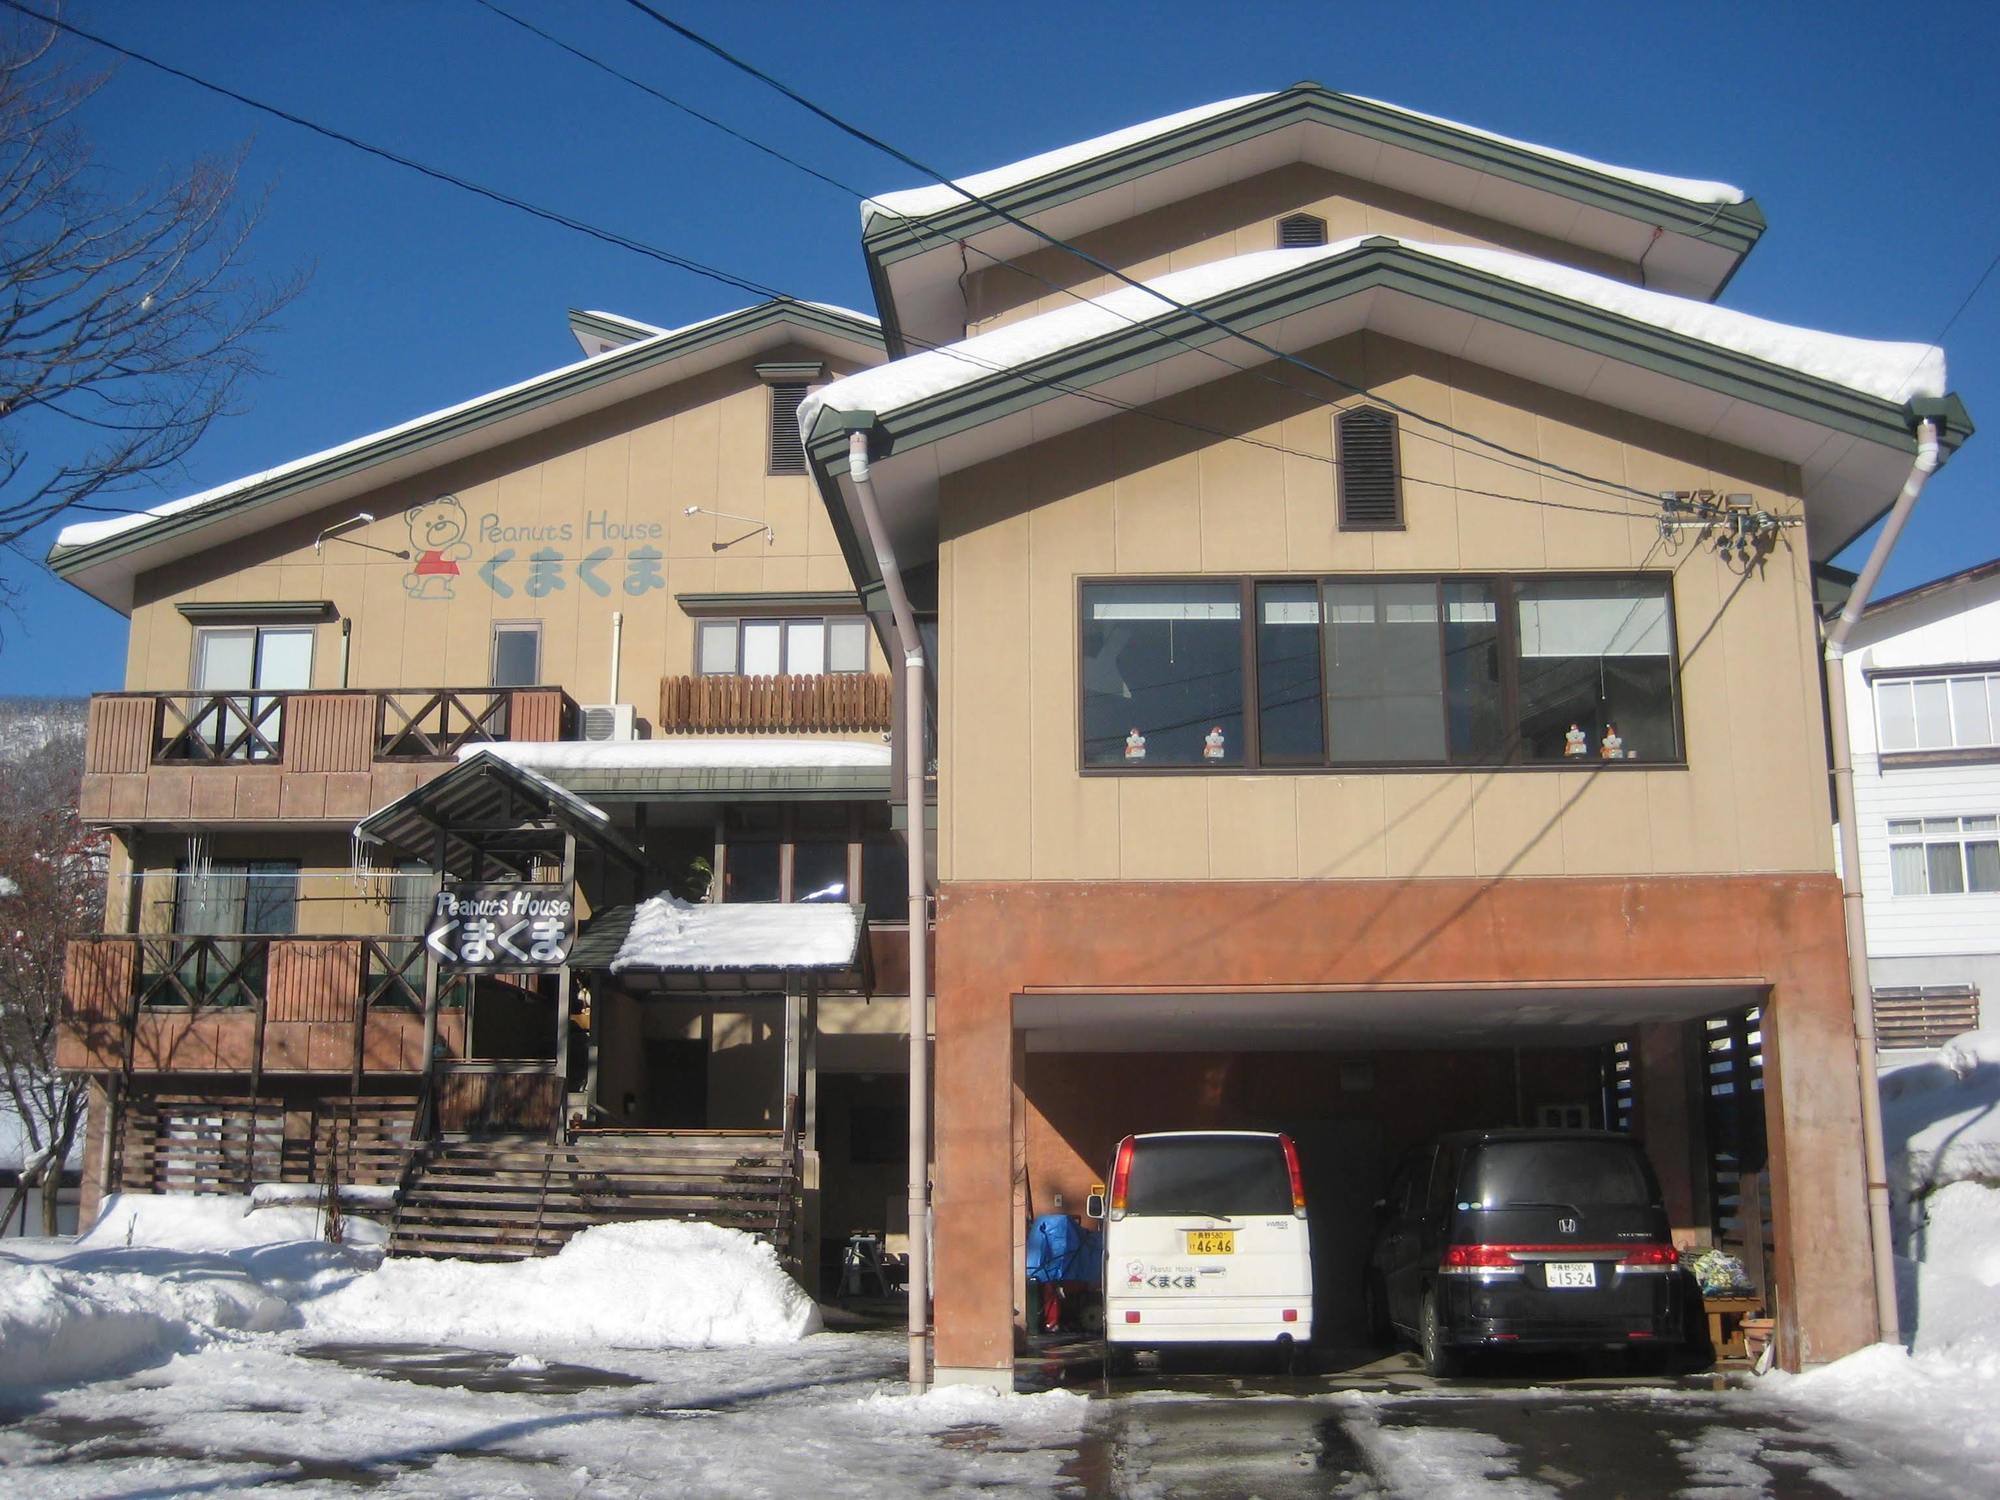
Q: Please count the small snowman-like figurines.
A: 4